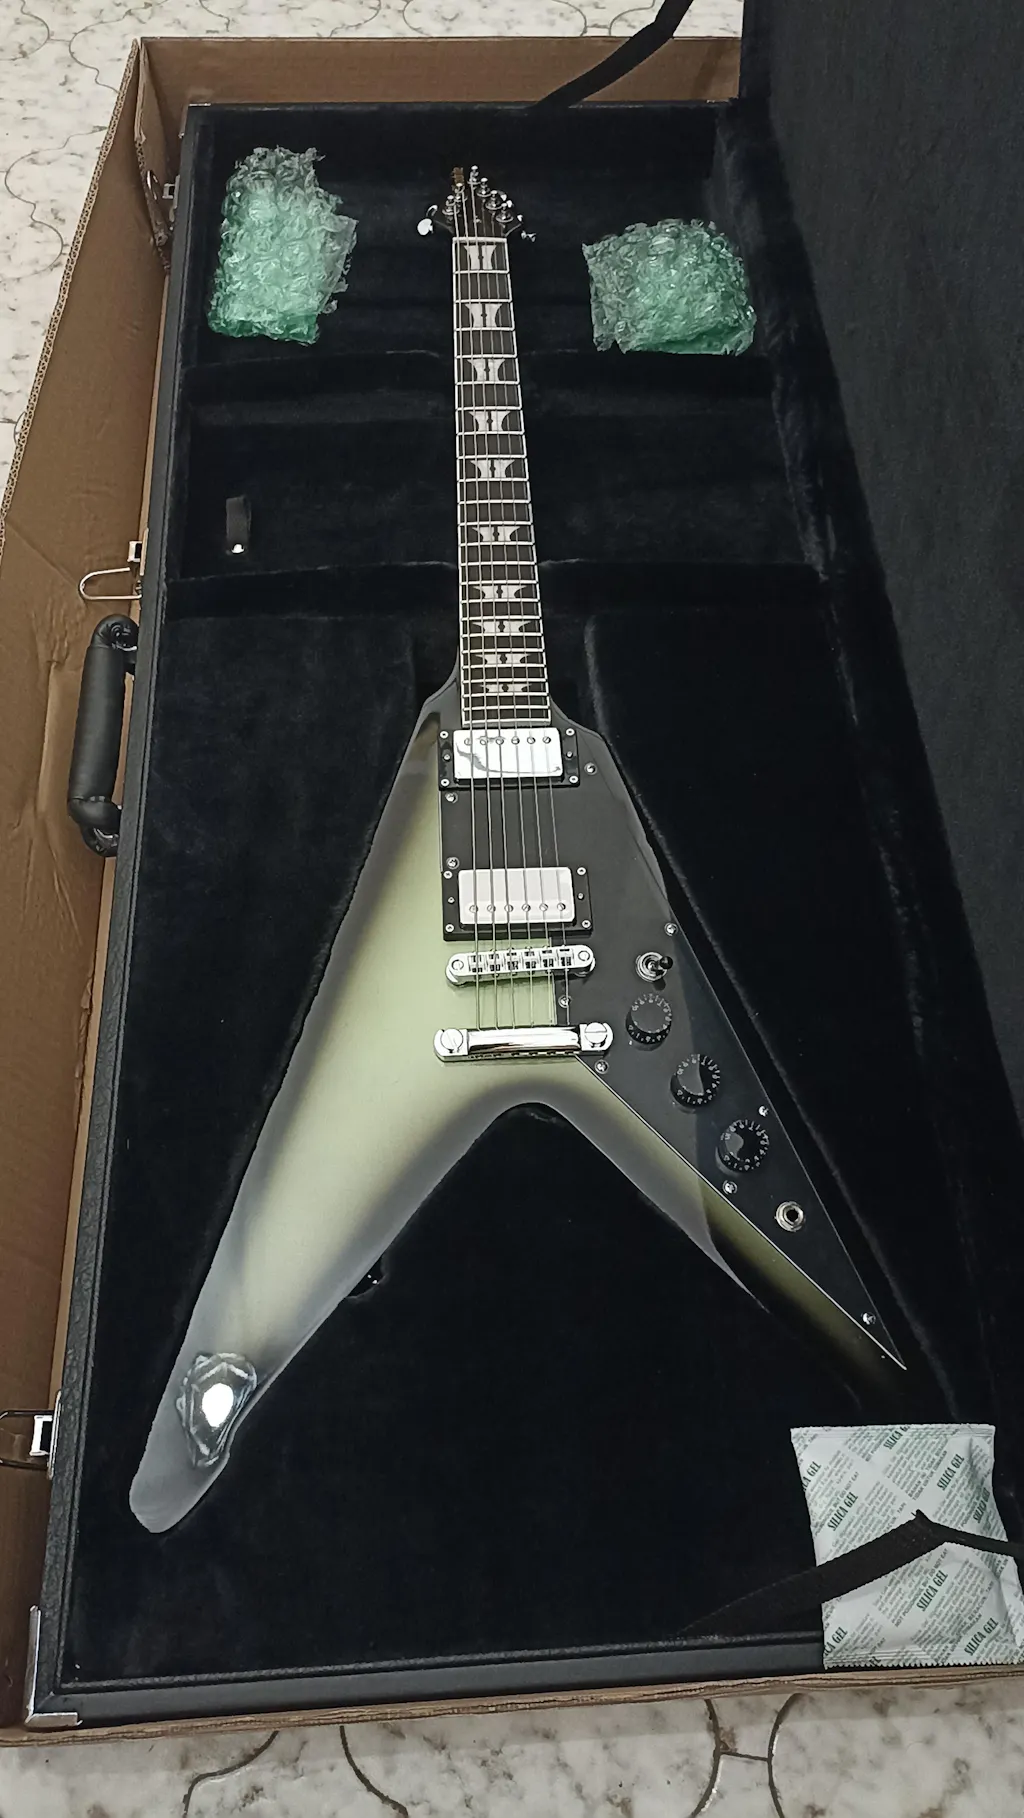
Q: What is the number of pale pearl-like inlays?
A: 10